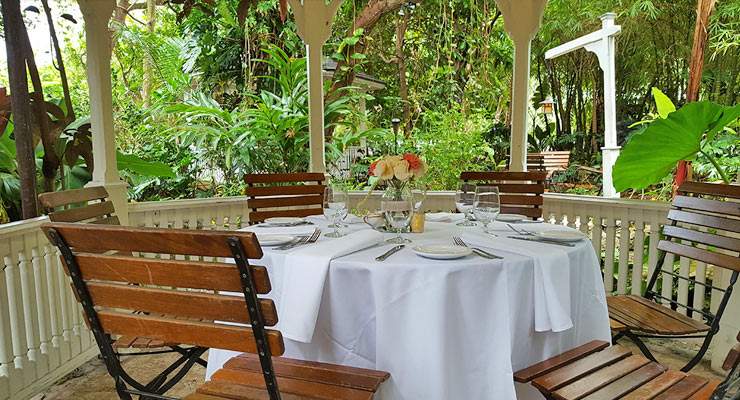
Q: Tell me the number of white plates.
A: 5